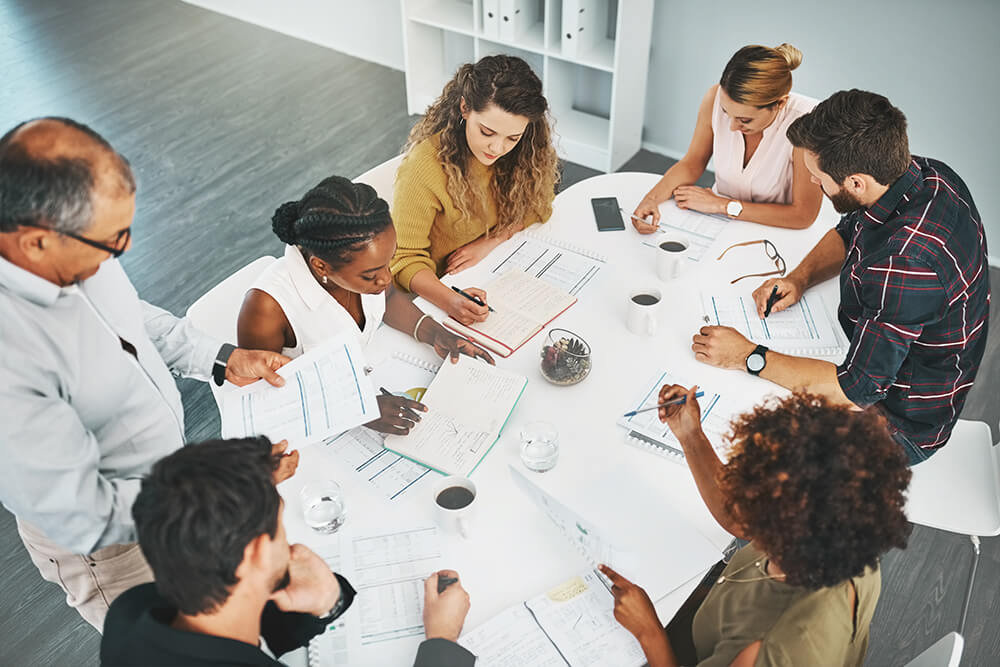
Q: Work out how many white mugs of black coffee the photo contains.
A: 3